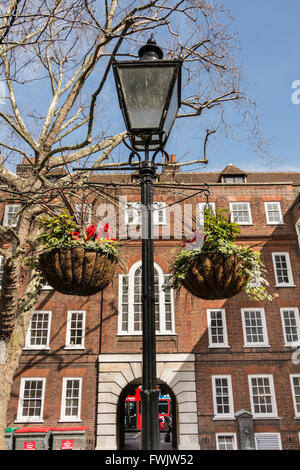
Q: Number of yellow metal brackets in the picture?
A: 0